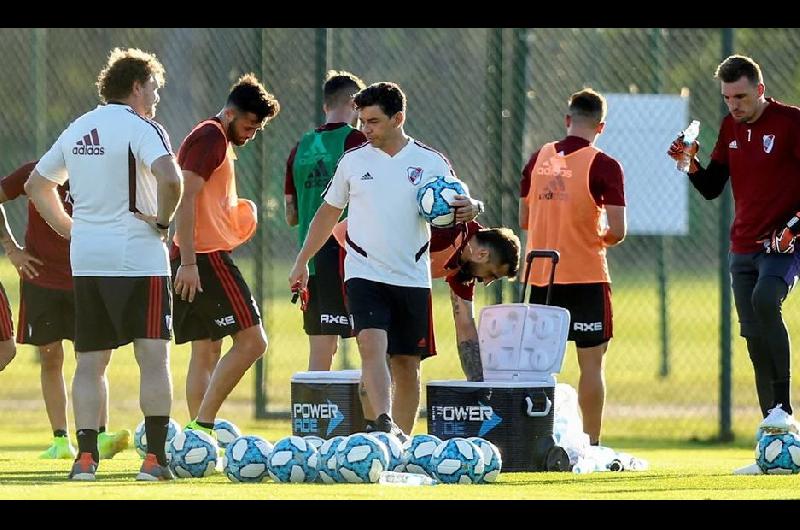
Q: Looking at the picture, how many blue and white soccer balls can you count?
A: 14